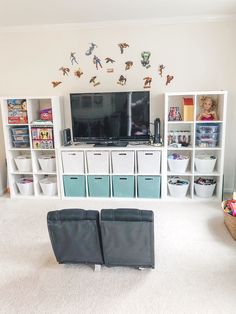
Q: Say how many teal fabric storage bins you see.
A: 4